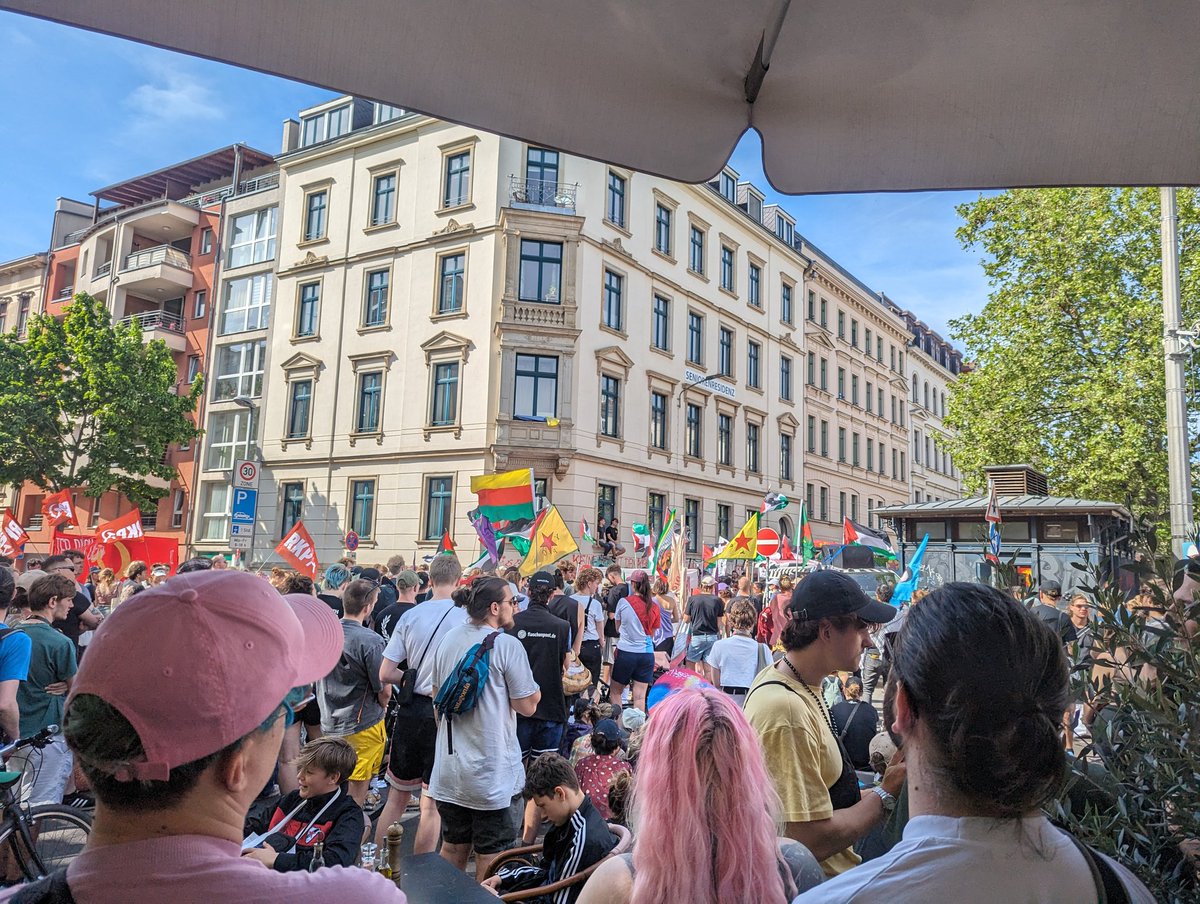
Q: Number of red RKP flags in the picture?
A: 4